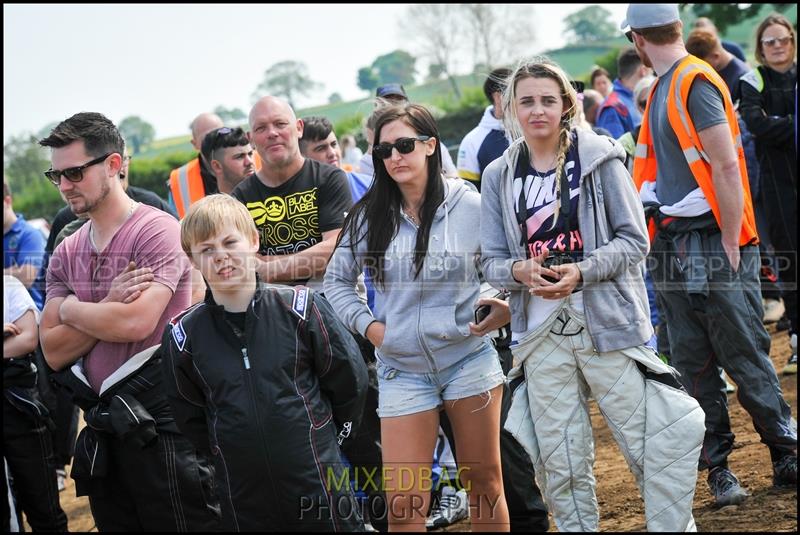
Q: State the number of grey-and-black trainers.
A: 2